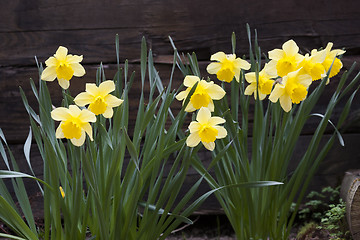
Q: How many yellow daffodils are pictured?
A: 11